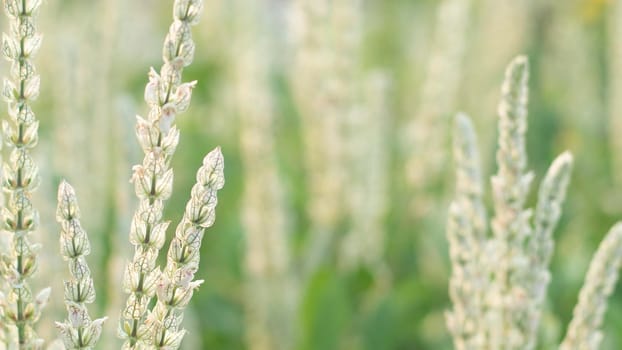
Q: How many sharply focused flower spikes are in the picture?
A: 4